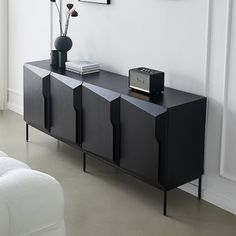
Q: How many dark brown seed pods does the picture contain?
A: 3